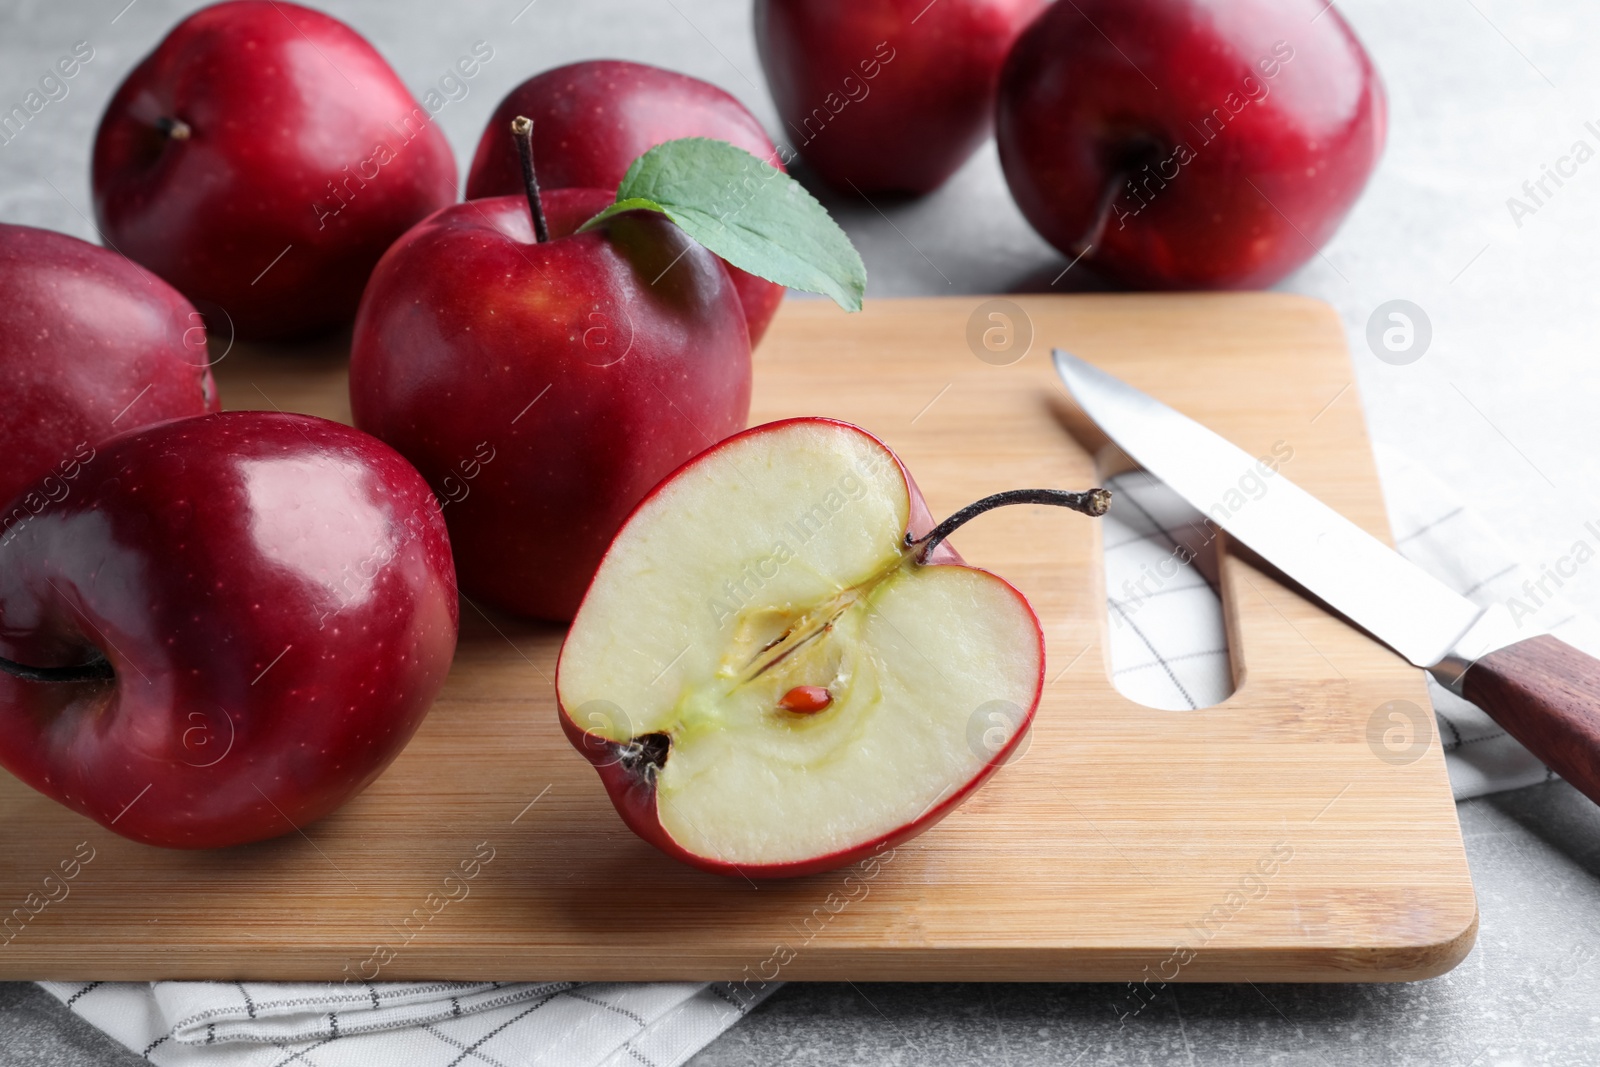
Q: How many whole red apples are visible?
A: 7